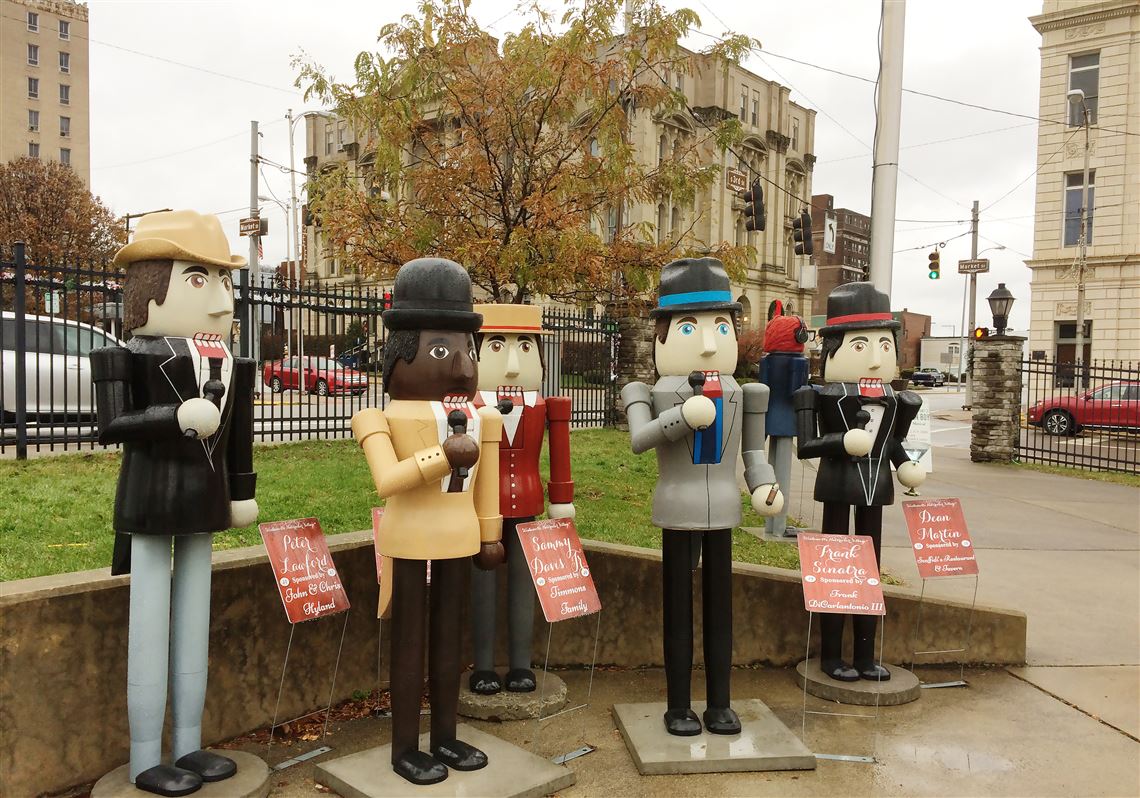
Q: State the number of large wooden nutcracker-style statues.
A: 6